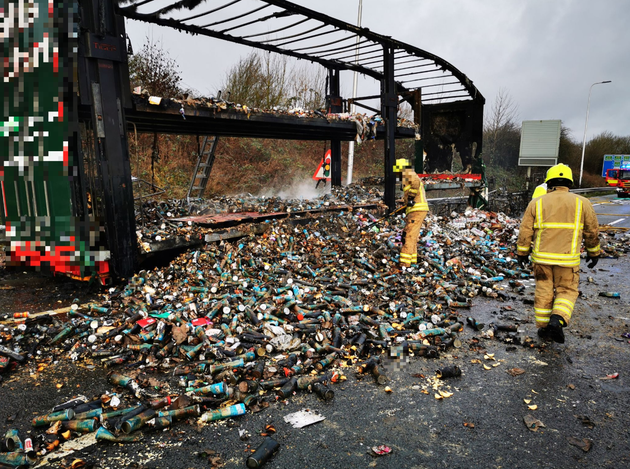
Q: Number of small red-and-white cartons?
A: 2